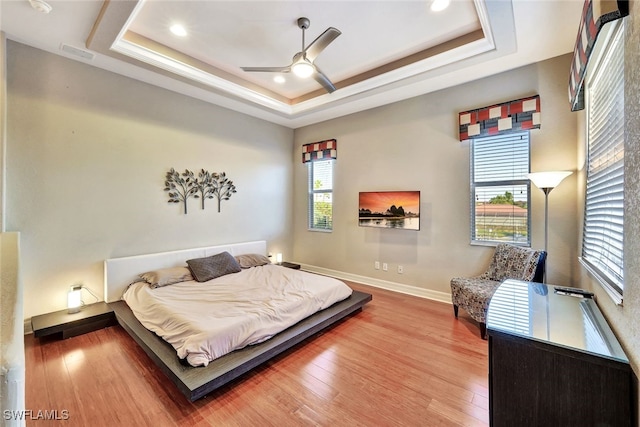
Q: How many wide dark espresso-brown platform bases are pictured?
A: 1